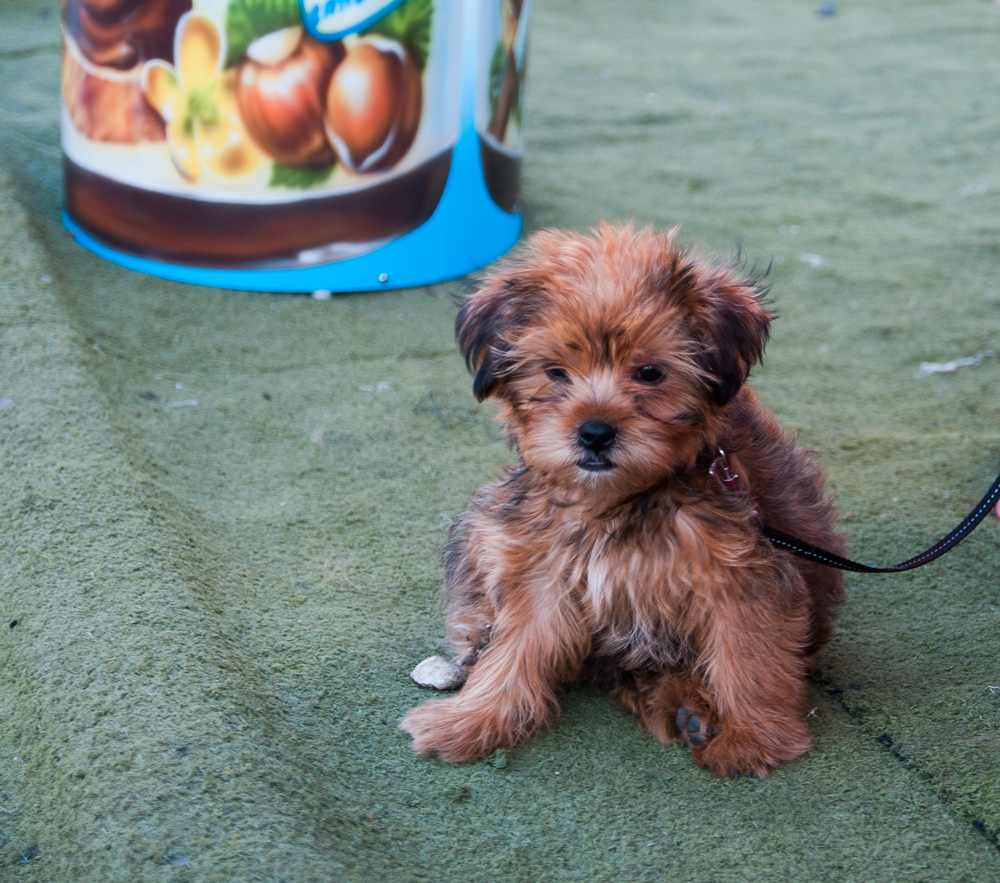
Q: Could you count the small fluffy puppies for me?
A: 1